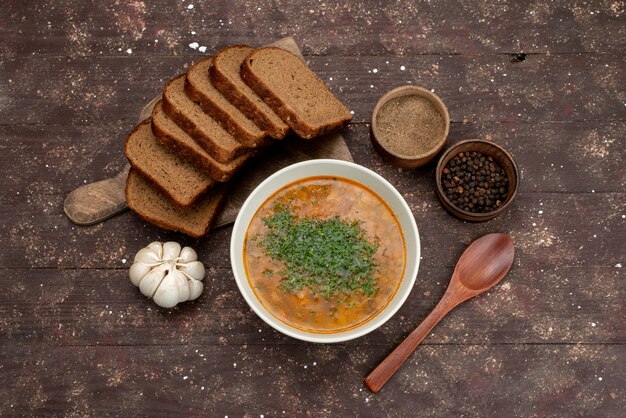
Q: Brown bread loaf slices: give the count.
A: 7